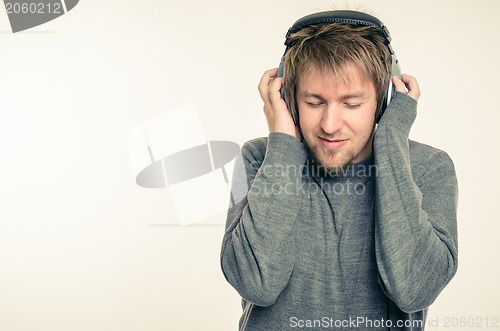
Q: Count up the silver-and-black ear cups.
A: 2